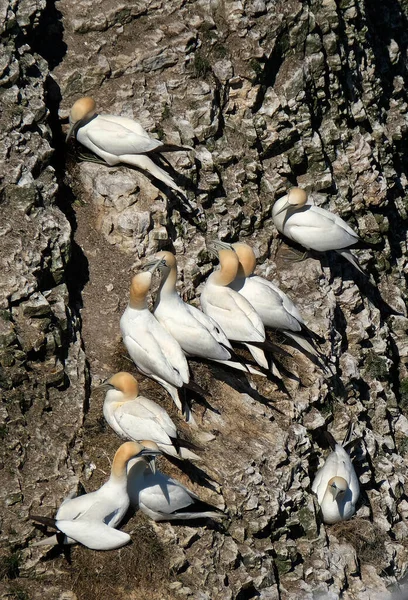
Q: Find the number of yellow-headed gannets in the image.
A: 10